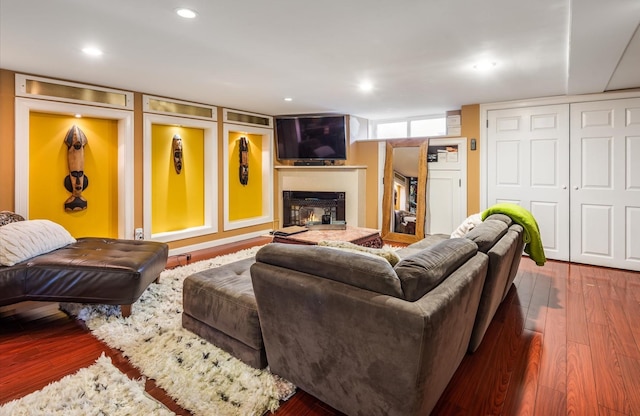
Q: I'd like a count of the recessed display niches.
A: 3